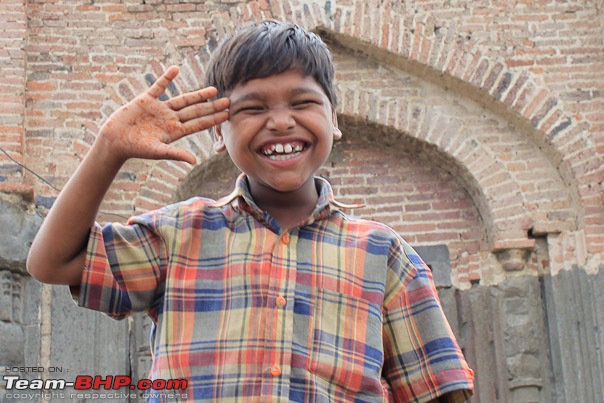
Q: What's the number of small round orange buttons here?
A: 3